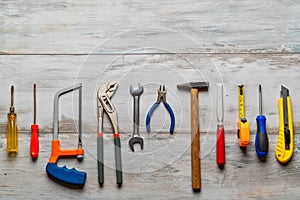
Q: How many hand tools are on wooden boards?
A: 11